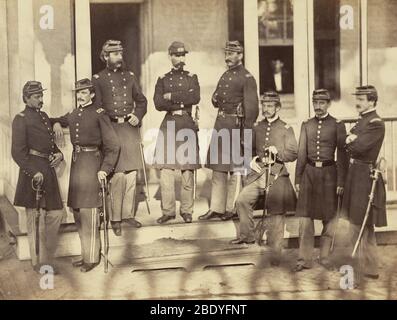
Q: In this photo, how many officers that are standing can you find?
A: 8